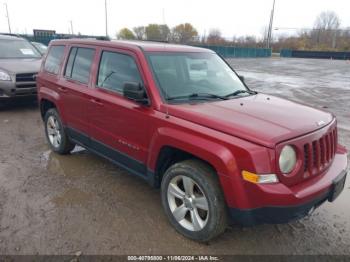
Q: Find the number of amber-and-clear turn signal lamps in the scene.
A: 1